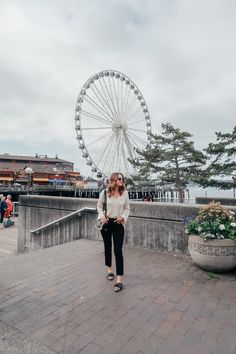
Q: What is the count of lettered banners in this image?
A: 0